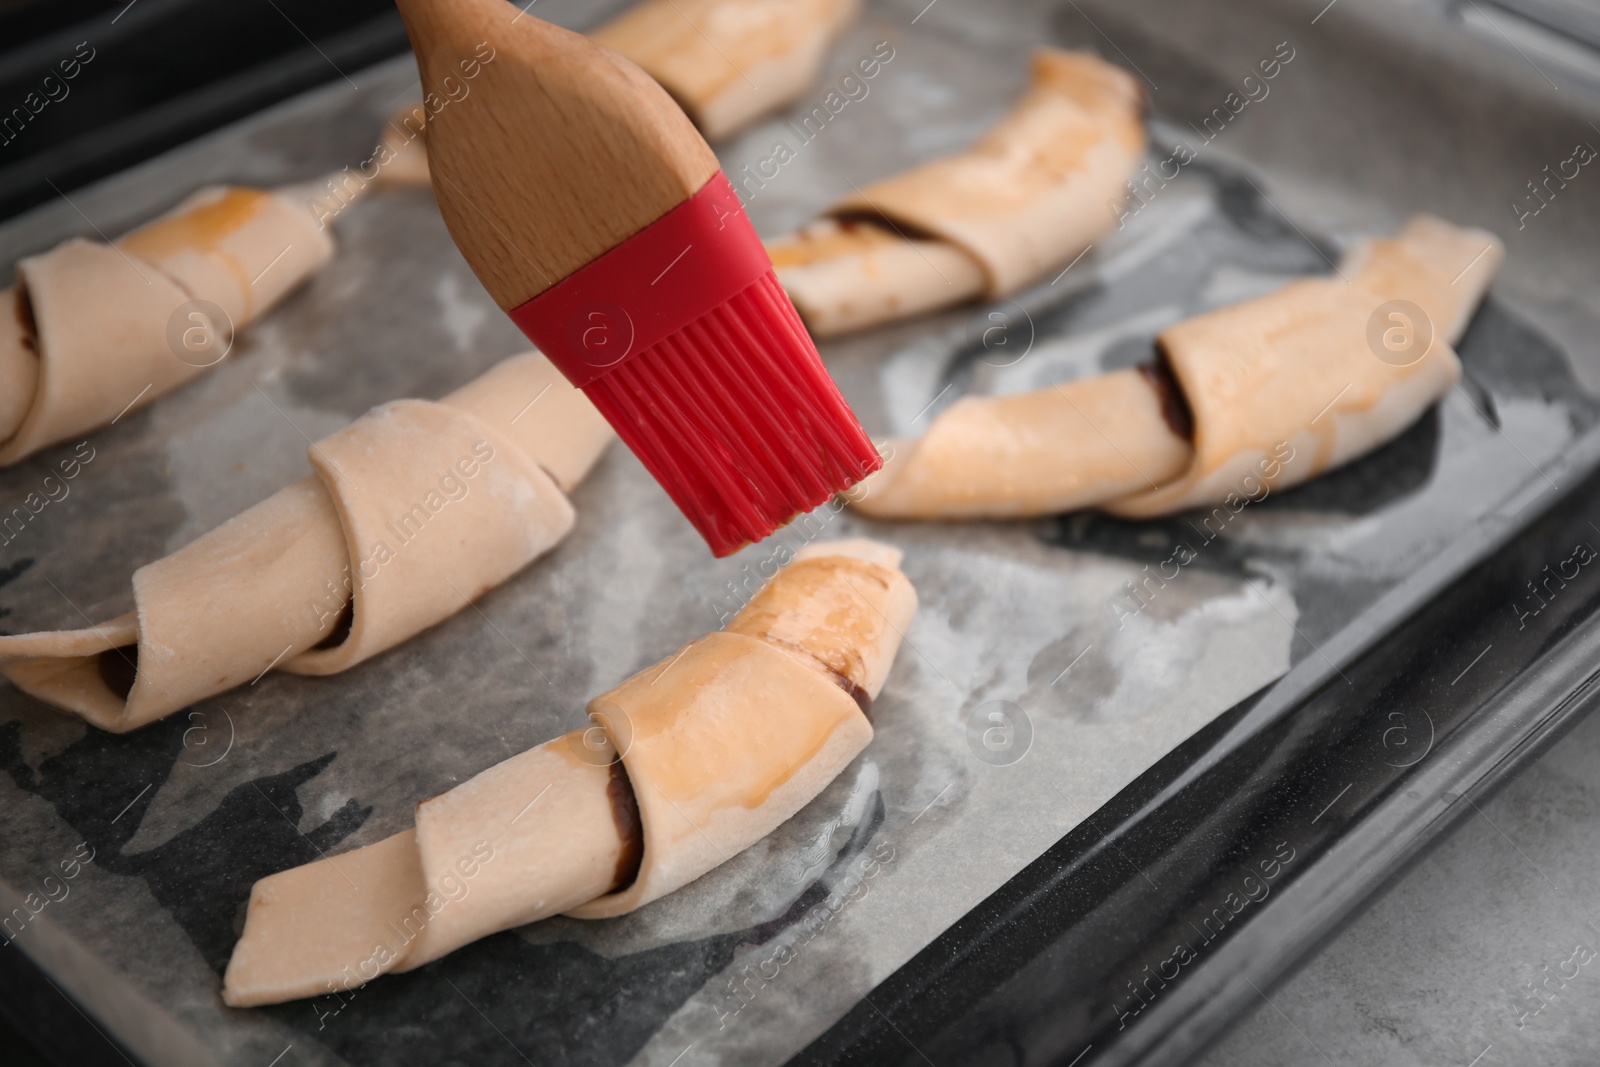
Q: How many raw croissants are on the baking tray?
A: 6